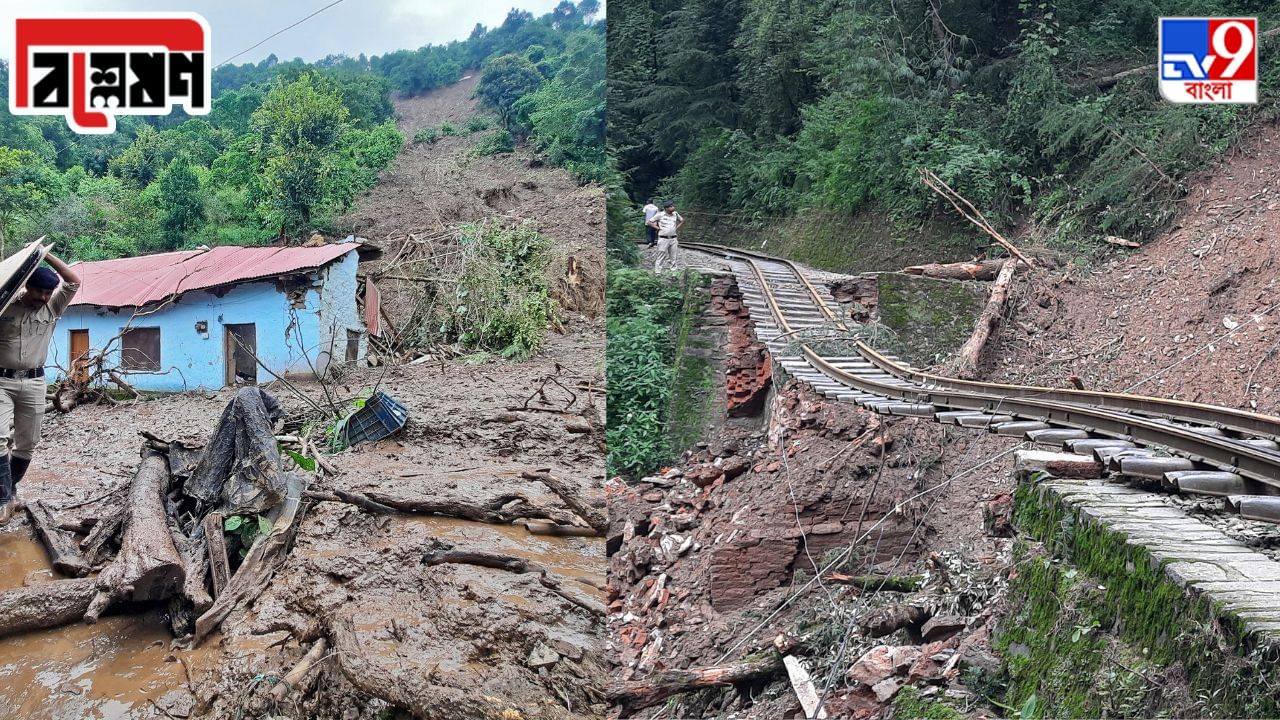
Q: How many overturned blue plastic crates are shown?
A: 1